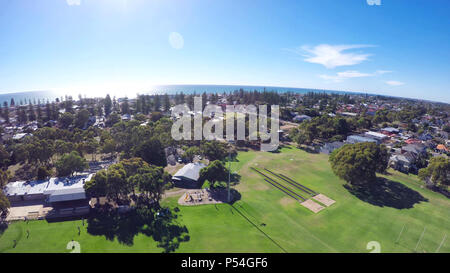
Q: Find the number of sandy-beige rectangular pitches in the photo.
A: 2